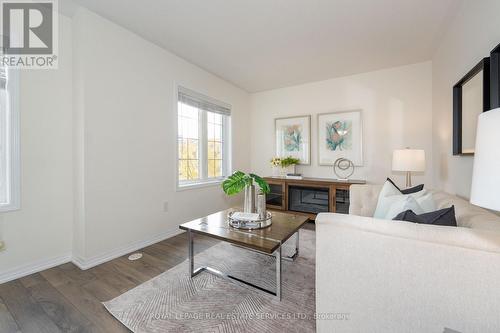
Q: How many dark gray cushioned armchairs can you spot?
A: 0